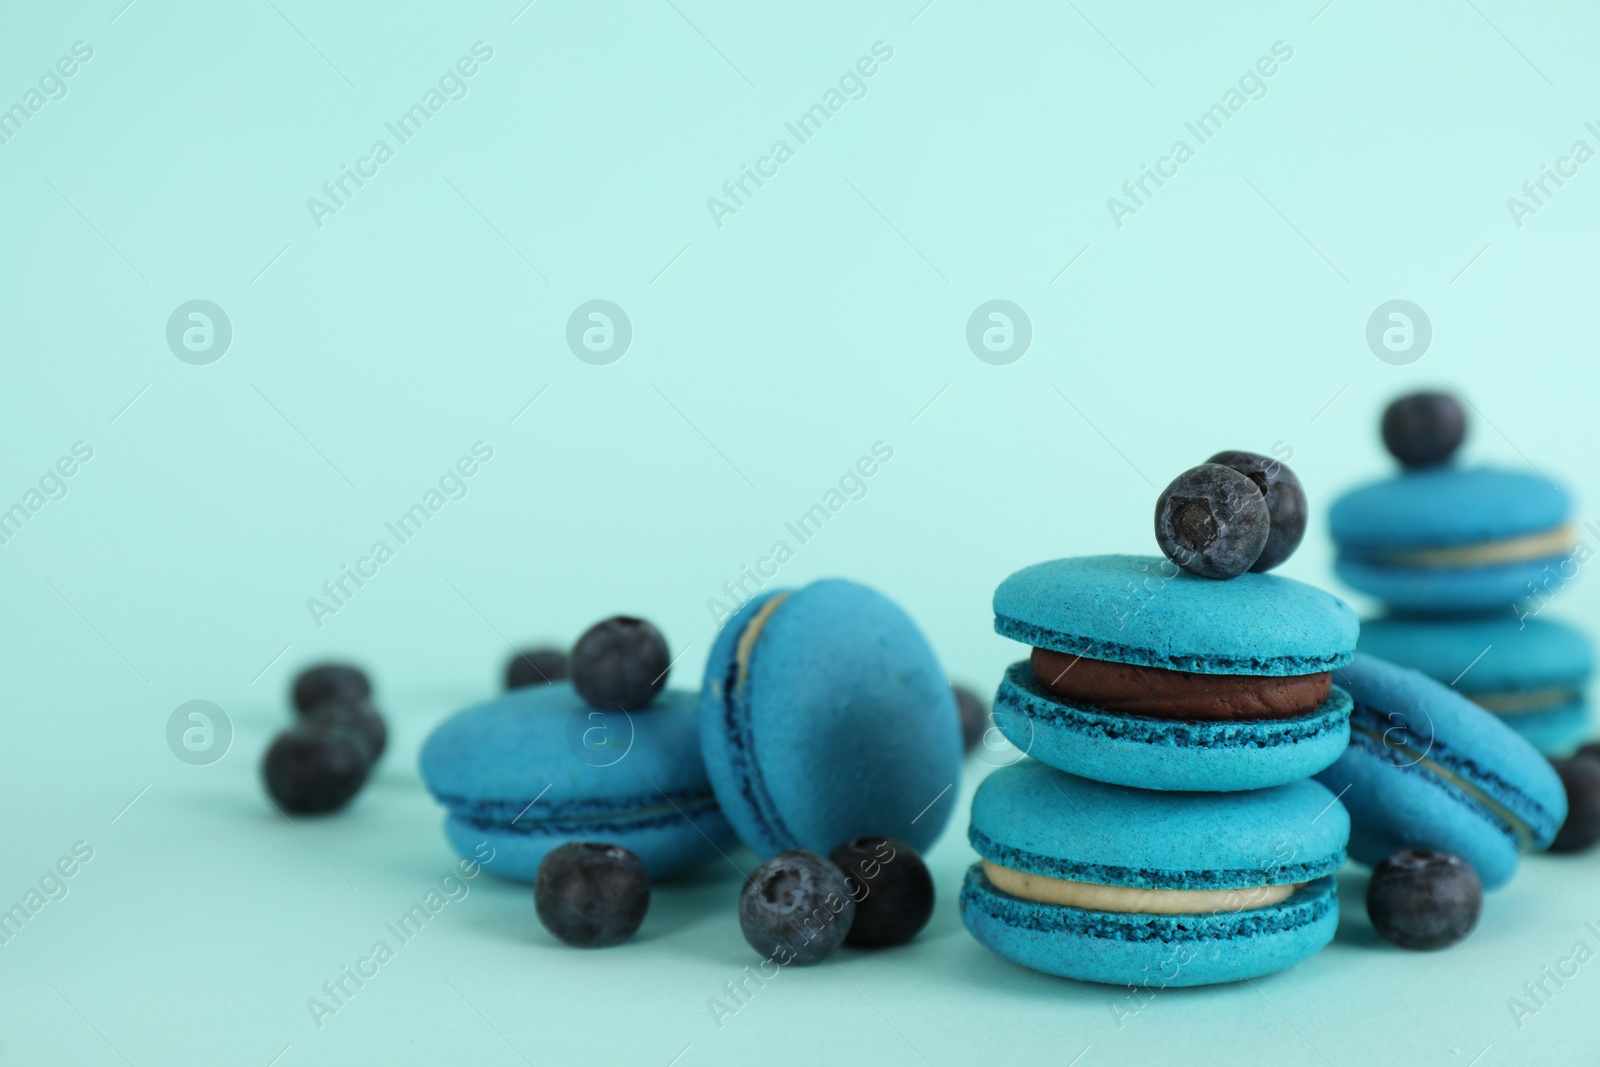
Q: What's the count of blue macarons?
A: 7